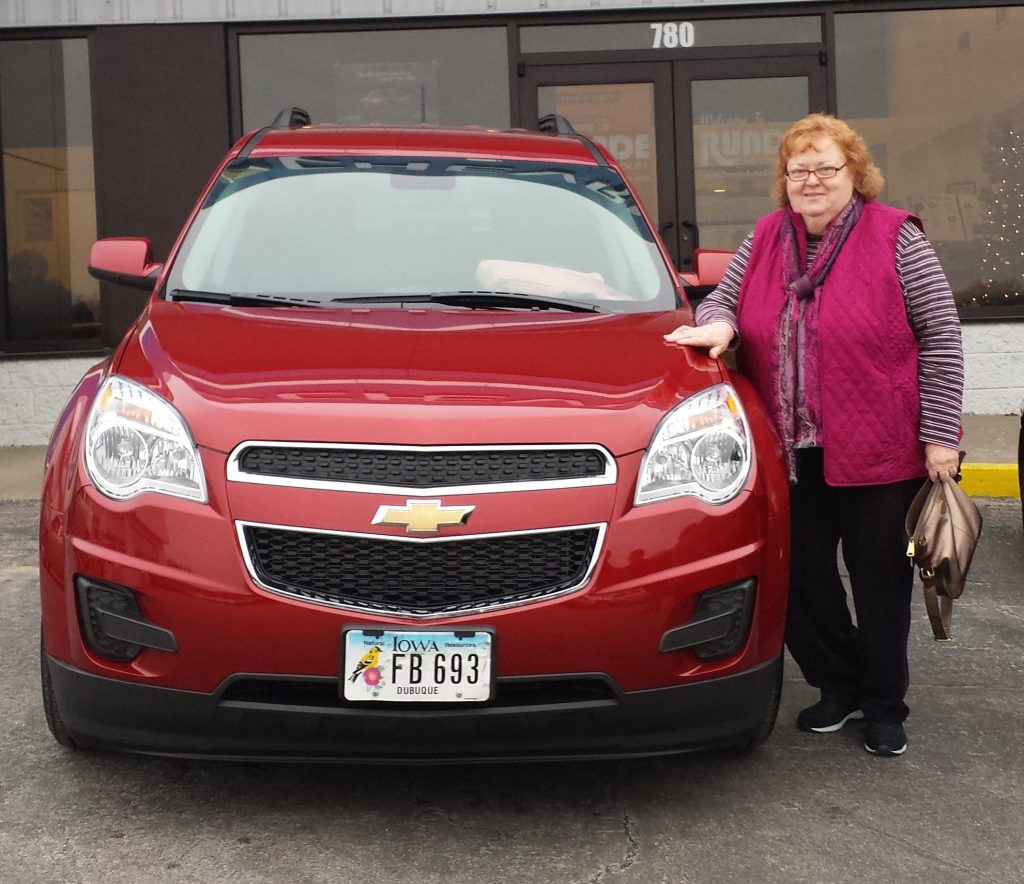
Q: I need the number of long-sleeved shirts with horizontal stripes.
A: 1